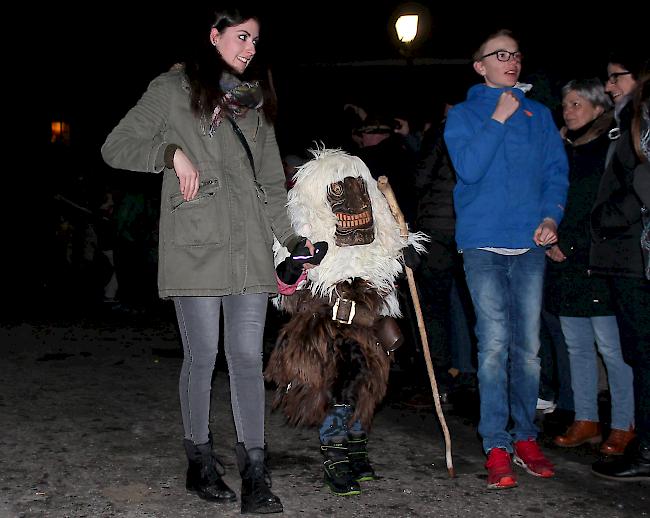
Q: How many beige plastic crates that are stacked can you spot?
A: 0